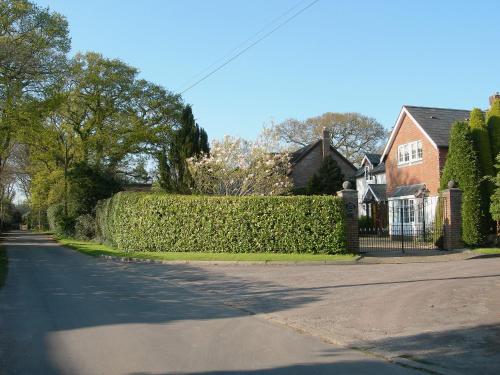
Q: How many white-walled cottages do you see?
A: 1